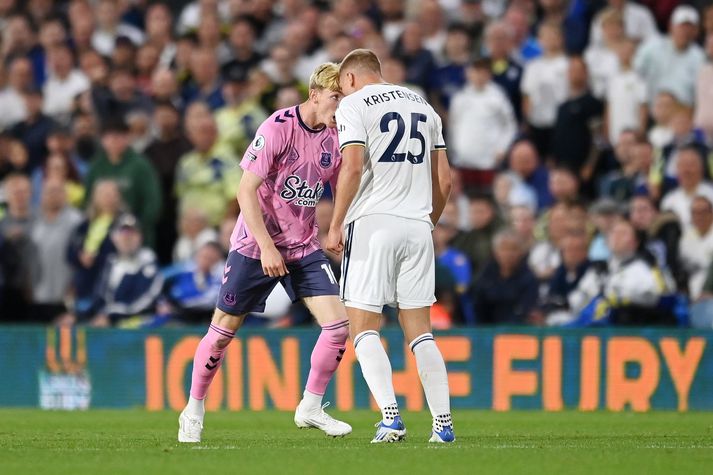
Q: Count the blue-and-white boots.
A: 2